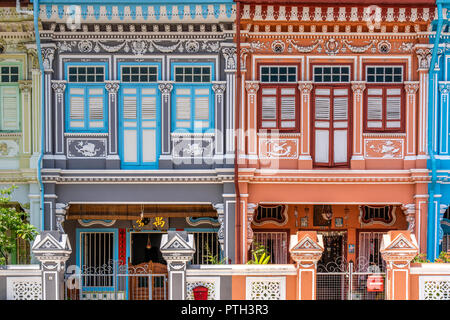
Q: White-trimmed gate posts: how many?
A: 4